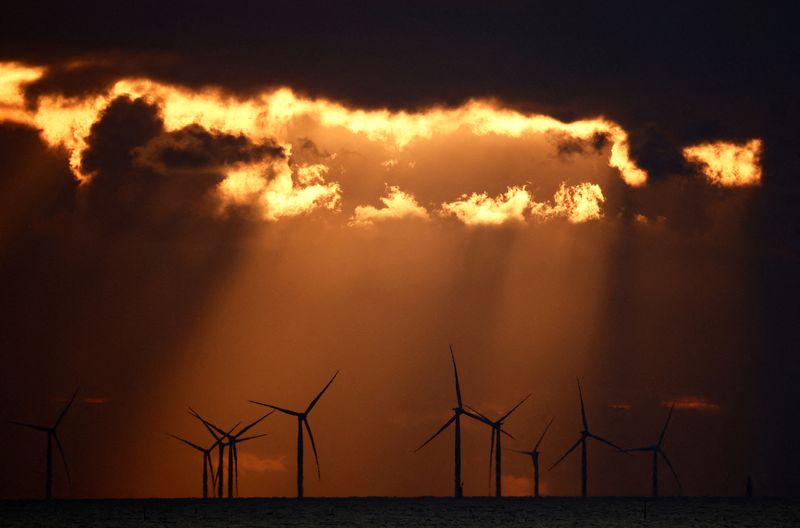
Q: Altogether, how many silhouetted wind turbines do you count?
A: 10